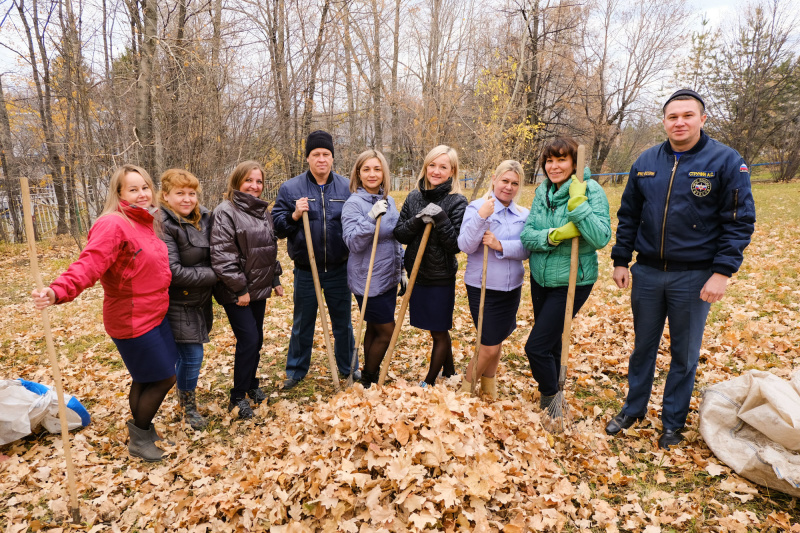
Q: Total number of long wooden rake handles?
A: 6